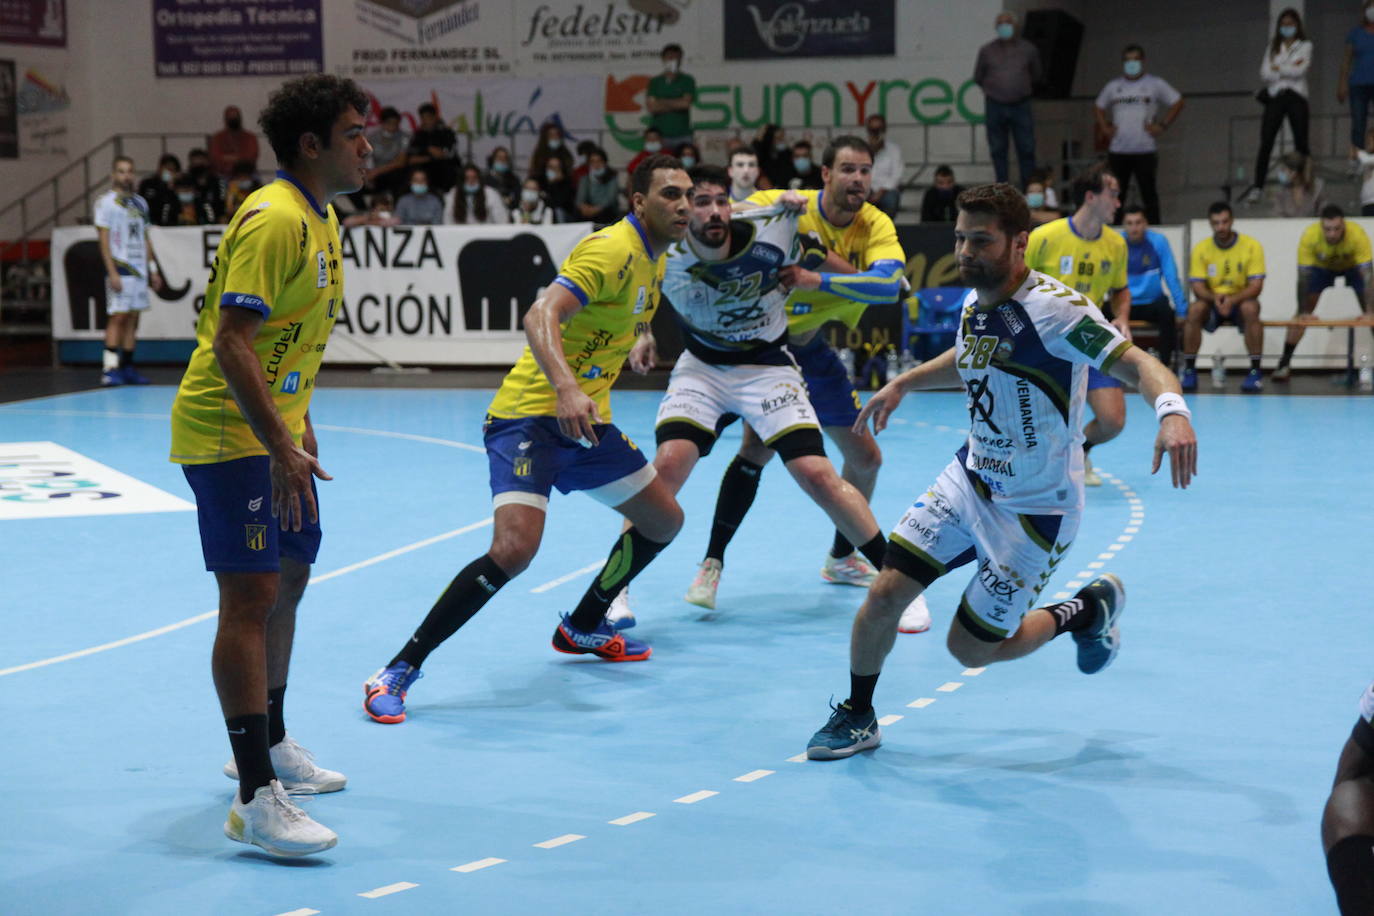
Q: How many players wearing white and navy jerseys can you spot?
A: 3